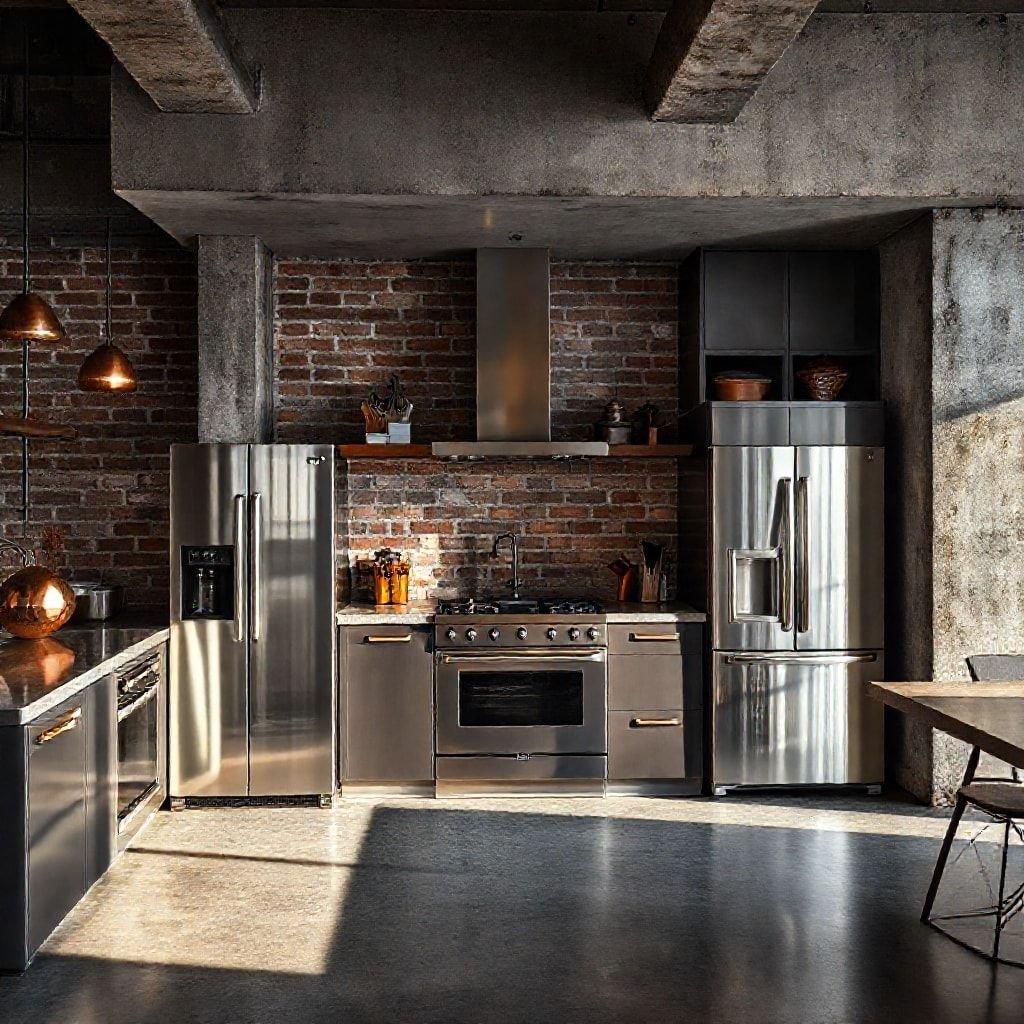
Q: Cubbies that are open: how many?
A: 2